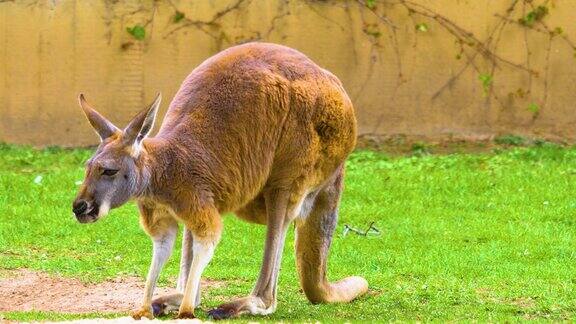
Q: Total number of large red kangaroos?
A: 1